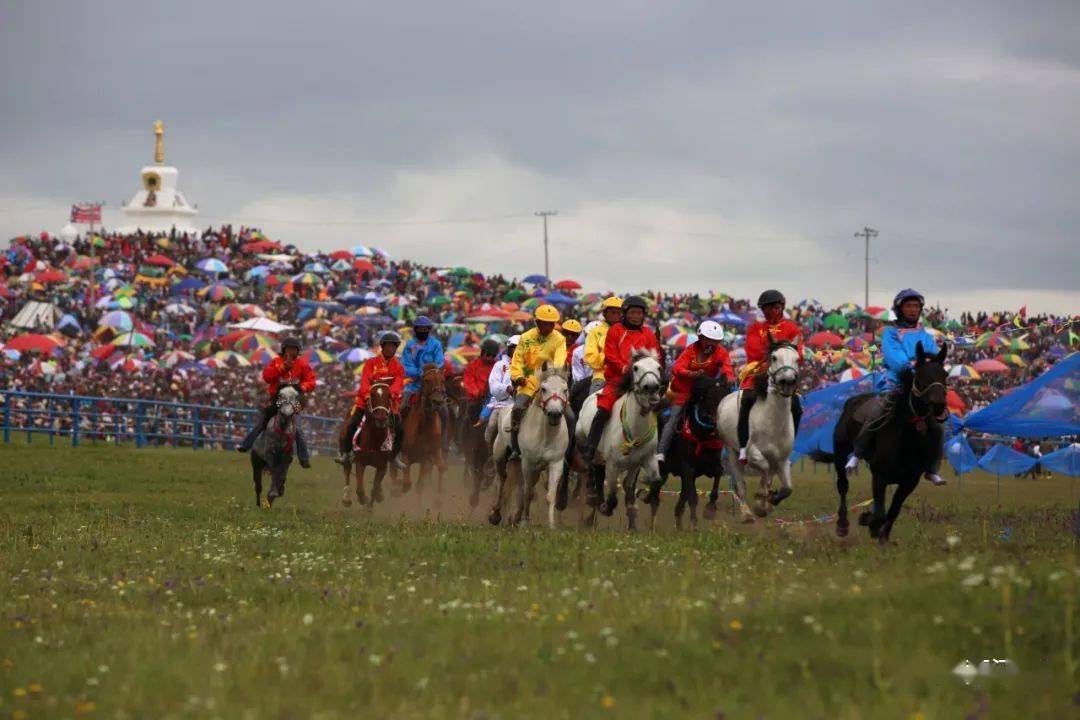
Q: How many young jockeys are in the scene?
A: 13